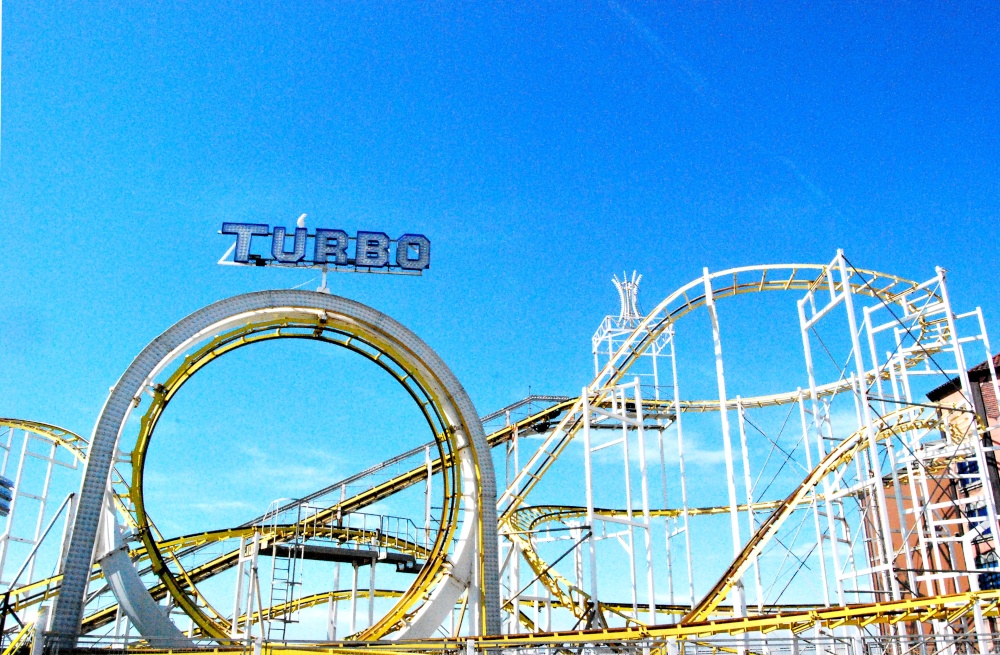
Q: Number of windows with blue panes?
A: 3